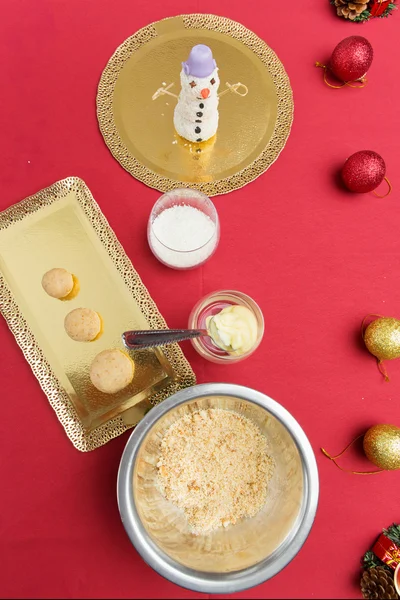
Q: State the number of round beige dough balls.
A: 3